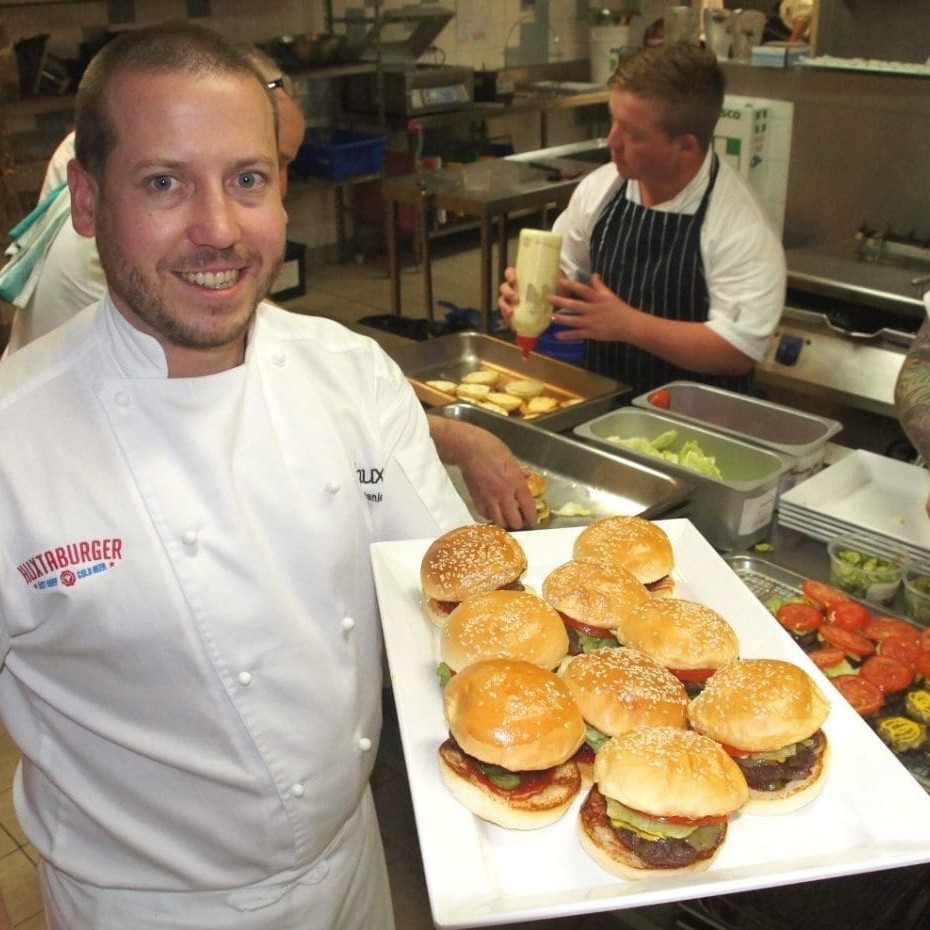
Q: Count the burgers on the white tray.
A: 9